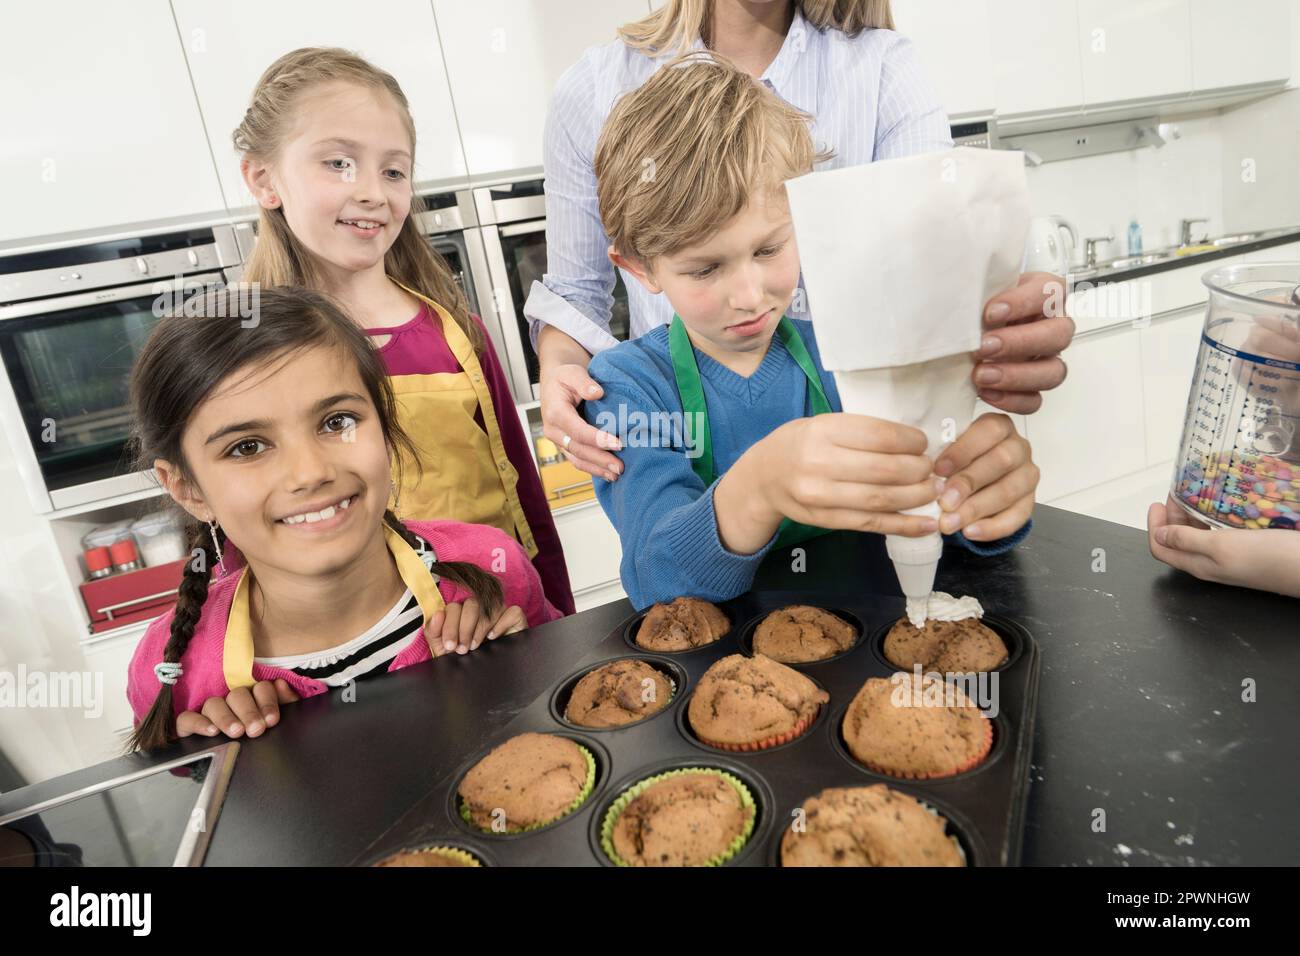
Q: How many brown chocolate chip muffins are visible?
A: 10